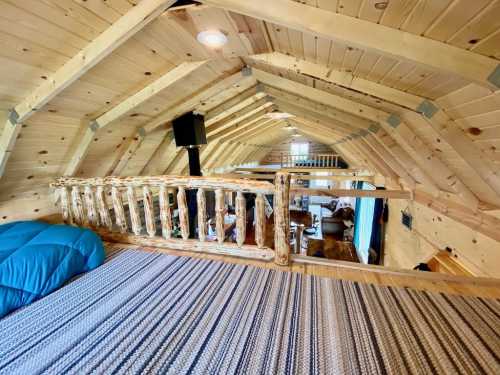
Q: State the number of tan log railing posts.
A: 14